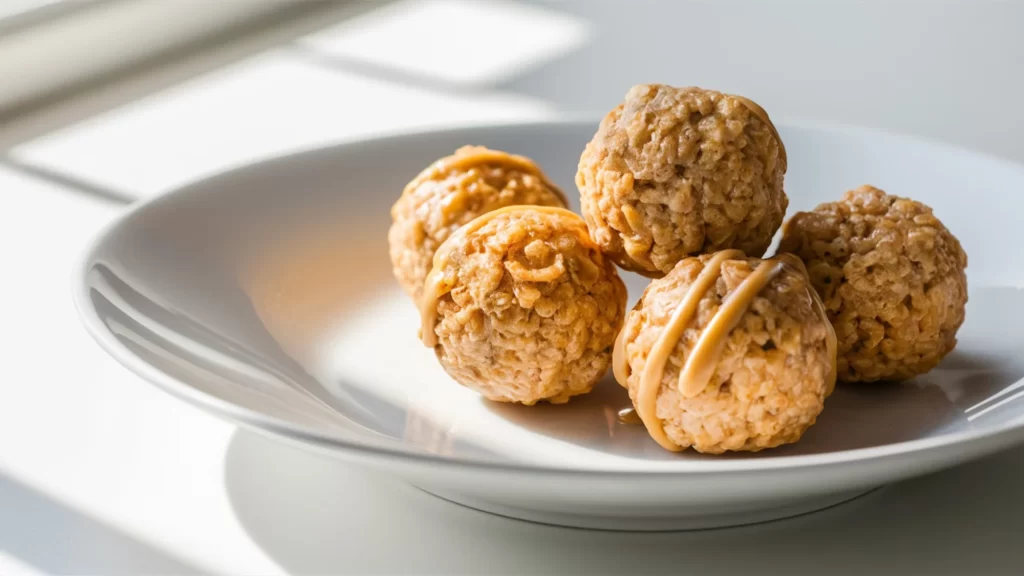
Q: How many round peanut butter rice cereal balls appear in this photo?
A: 5